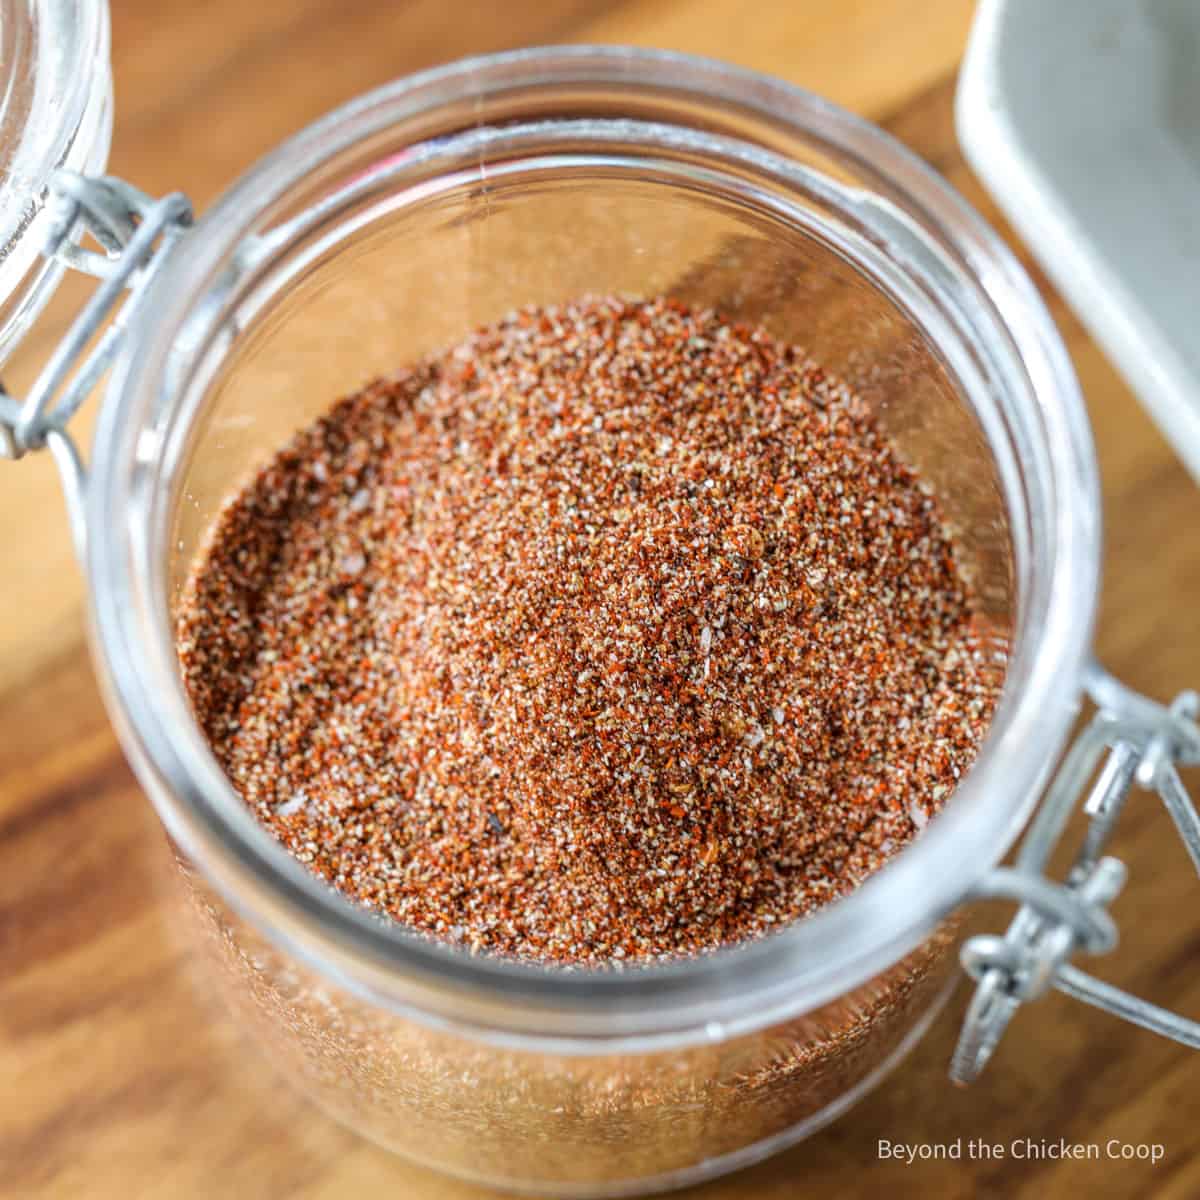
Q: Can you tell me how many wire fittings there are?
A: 2